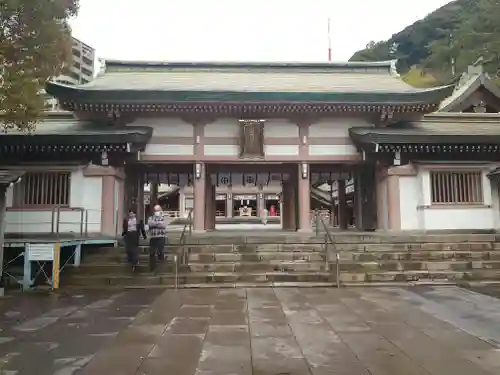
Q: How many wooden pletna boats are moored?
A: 0